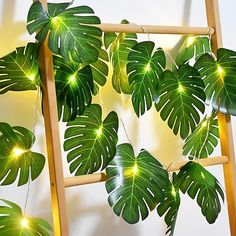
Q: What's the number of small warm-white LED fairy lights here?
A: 13